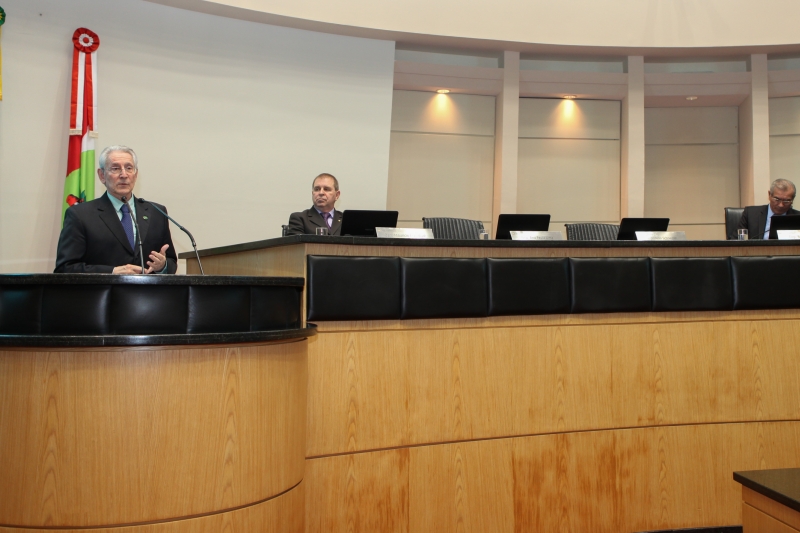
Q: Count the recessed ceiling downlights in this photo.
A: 3